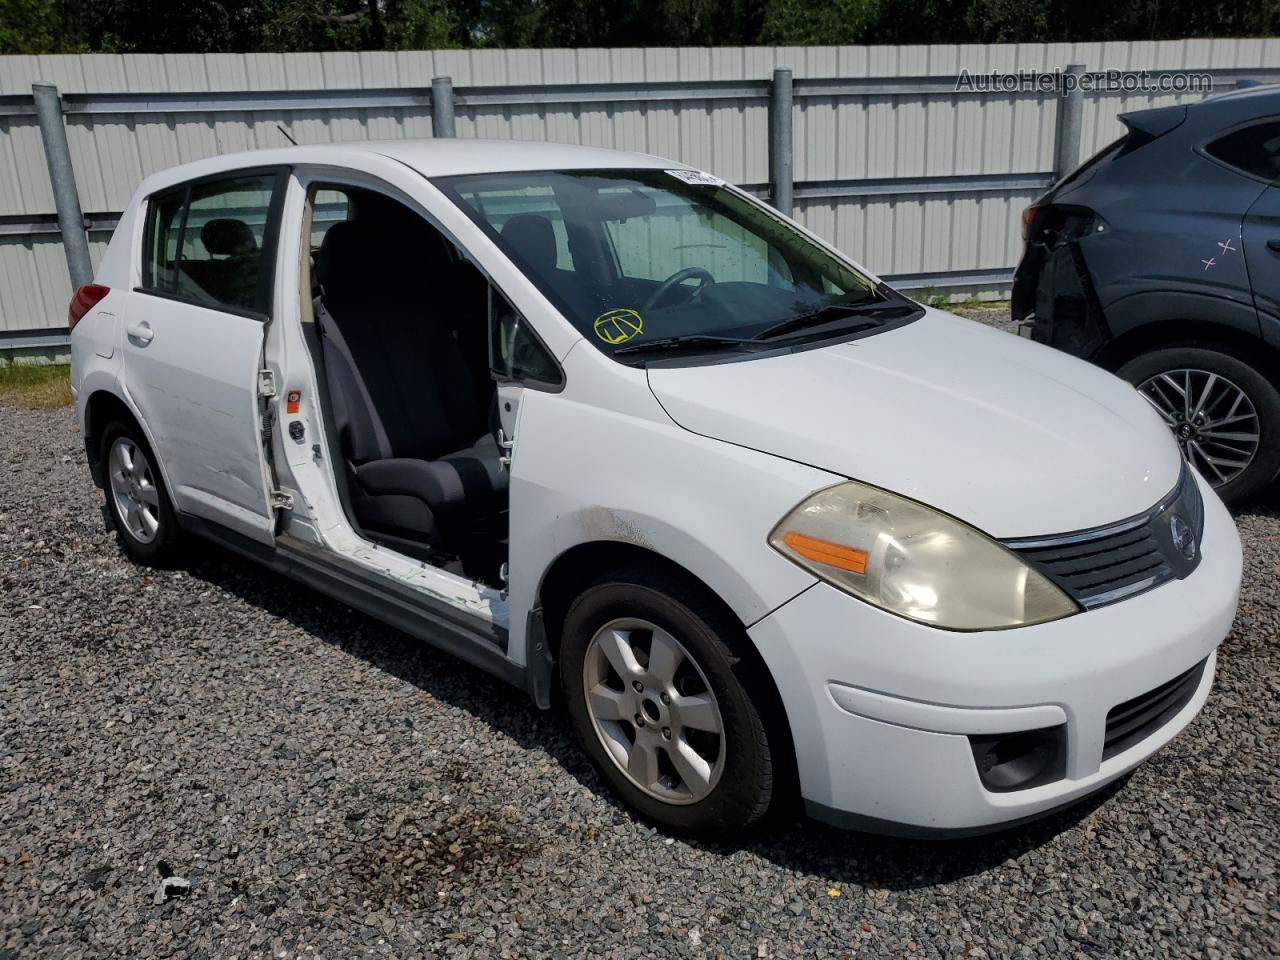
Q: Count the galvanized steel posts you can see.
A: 4